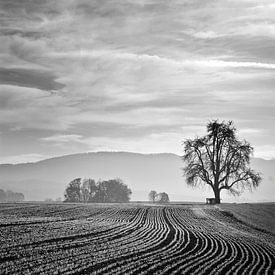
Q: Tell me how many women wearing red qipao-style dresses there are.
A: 0